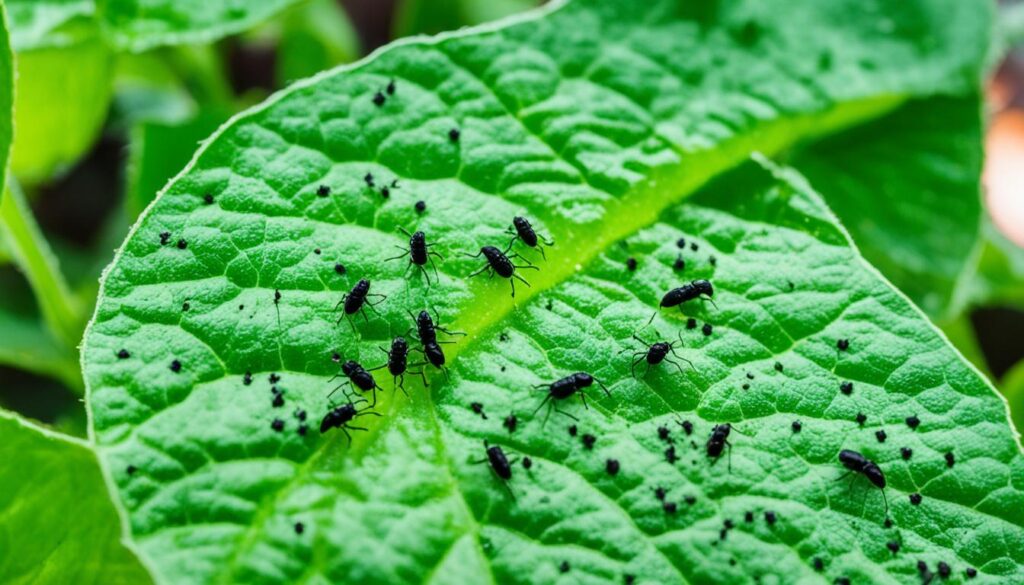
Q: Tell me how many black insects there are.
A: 14